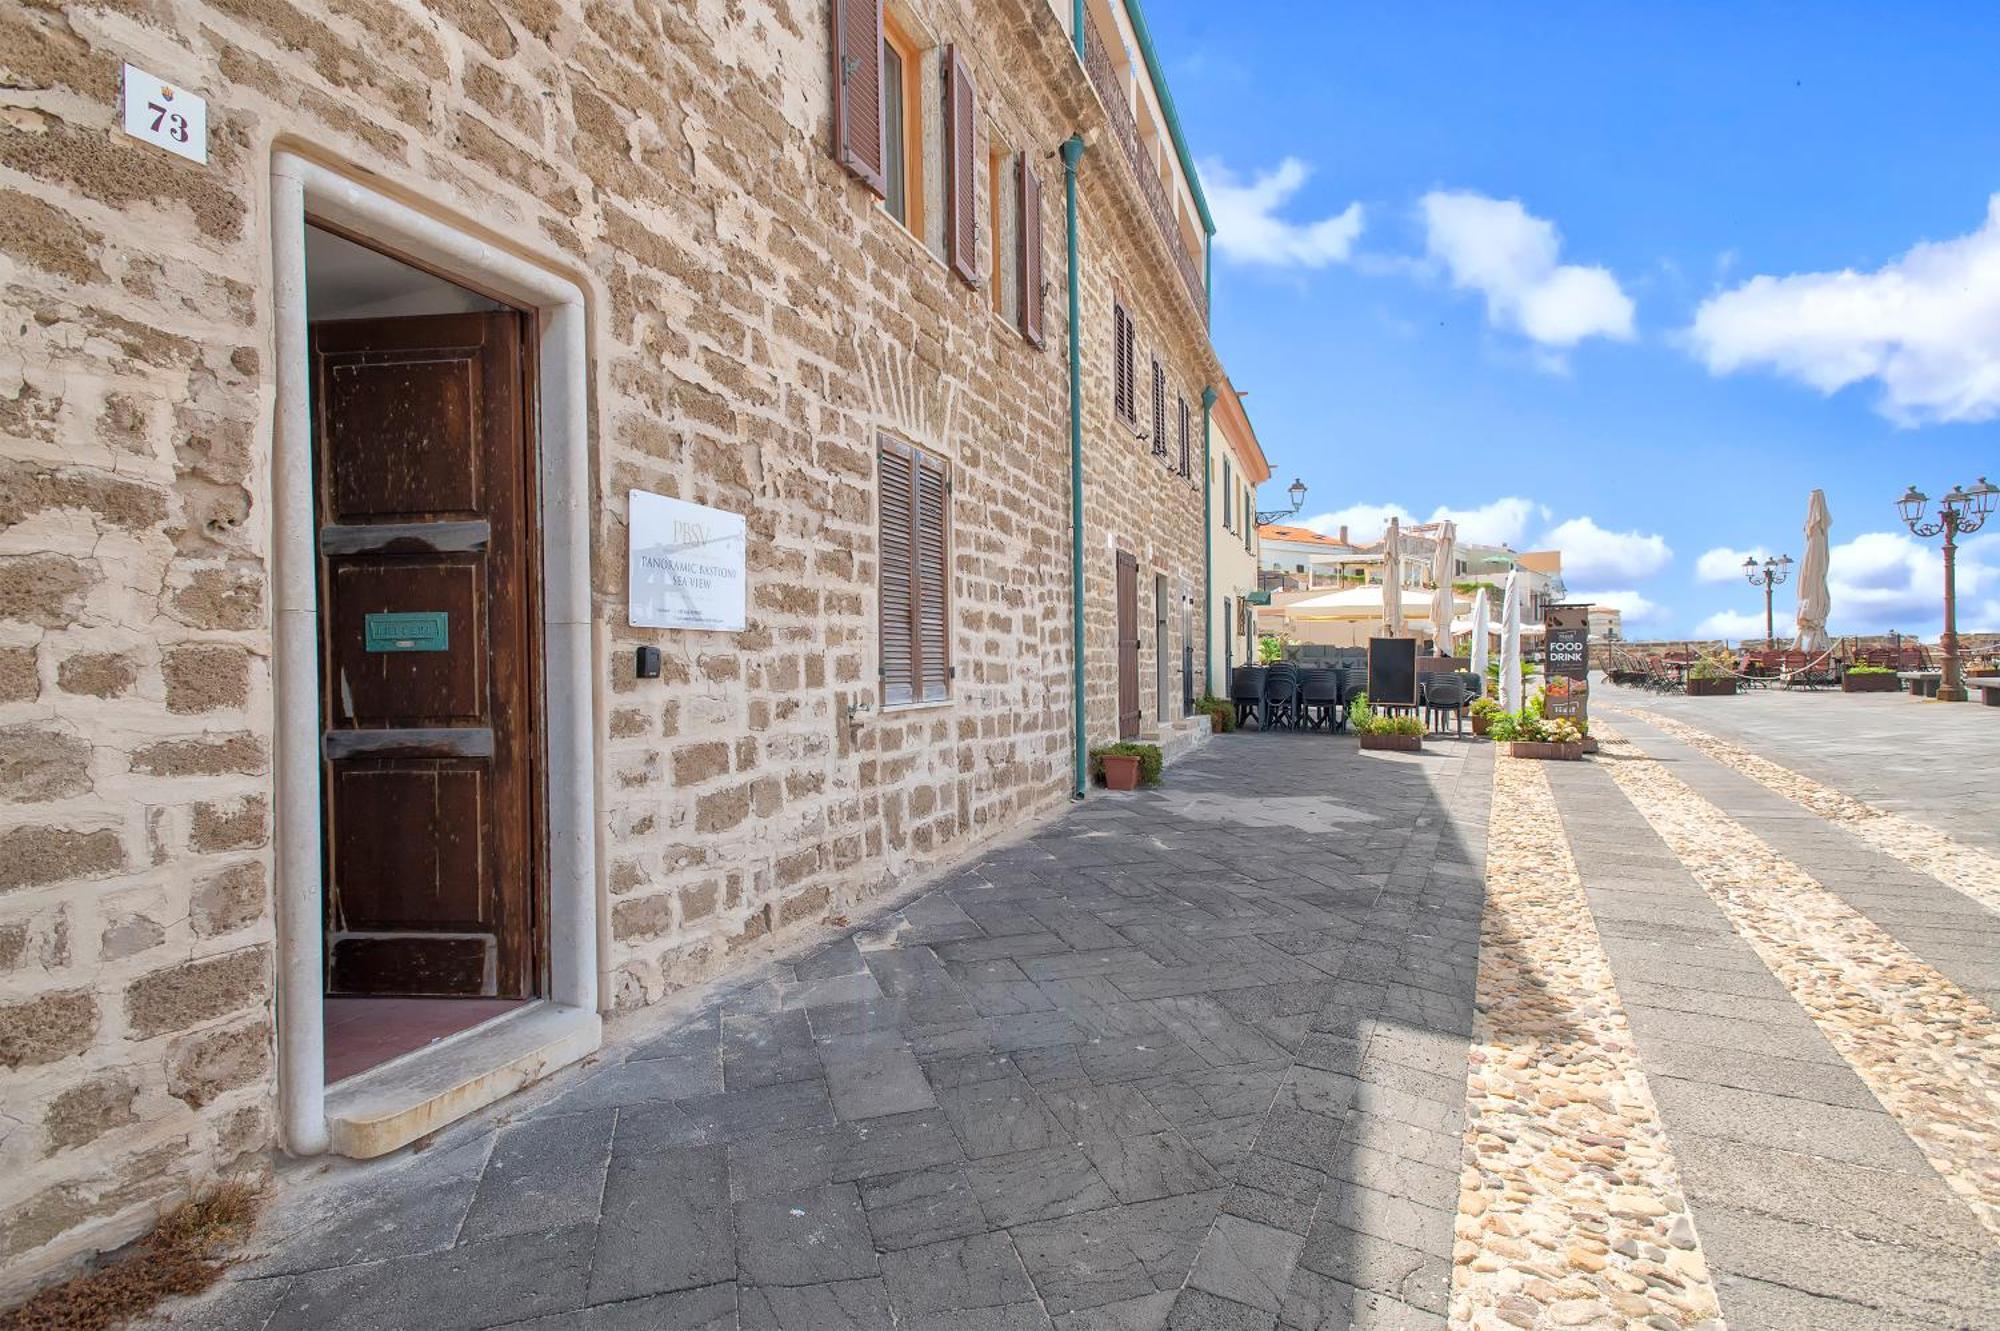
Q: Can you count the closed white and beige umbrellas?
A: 5